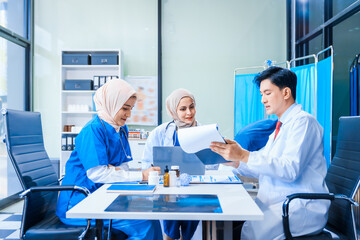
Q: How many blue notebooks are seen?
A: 1